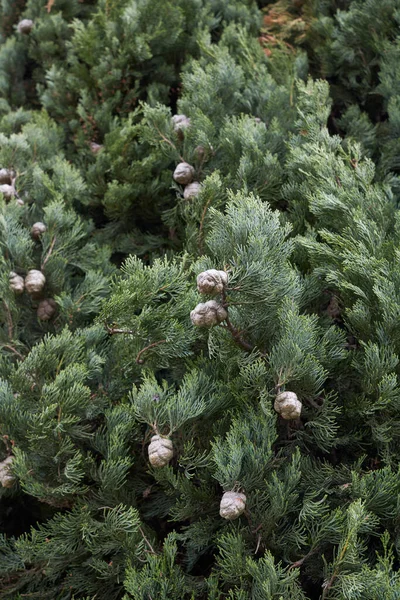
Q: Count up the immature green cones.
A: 0